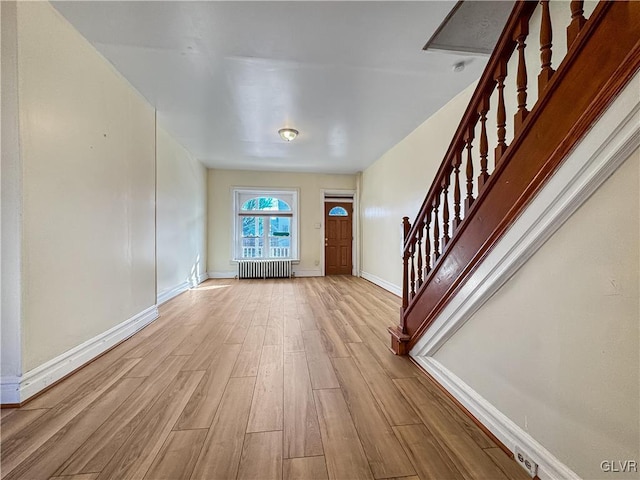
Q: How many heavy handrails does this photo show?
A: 1